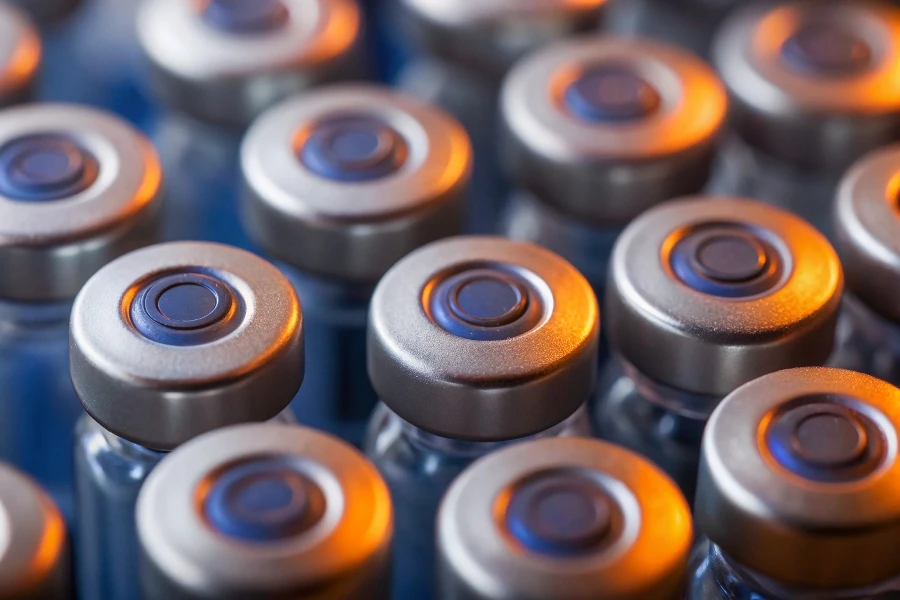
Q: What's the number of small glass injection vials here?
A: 15